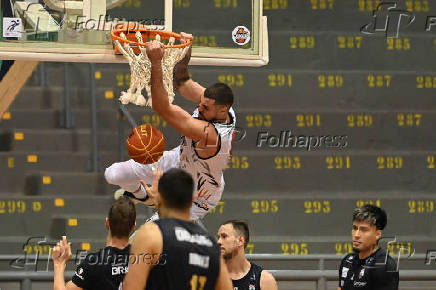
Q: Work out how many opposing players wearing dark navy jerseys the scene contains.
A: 4